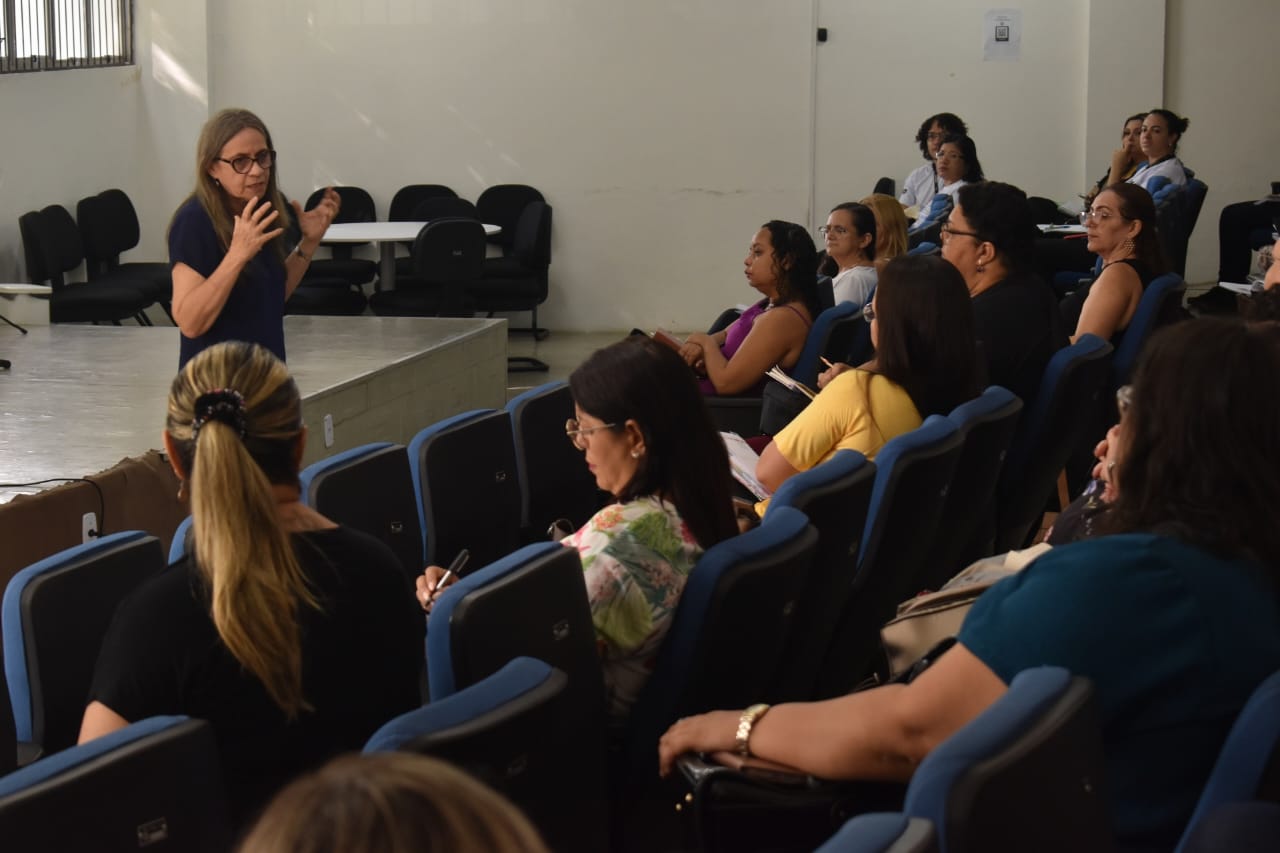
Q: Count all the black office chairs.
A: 11